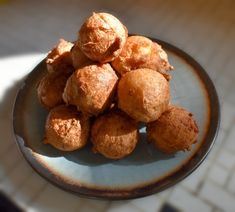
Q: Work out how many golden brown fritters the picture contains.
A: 10